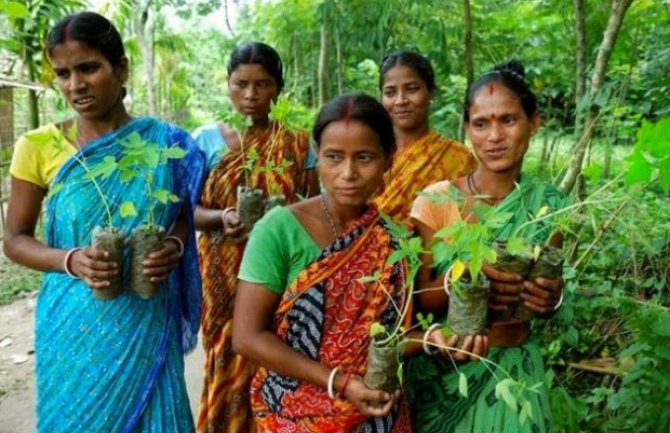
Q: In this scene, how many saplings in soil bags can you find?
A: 8